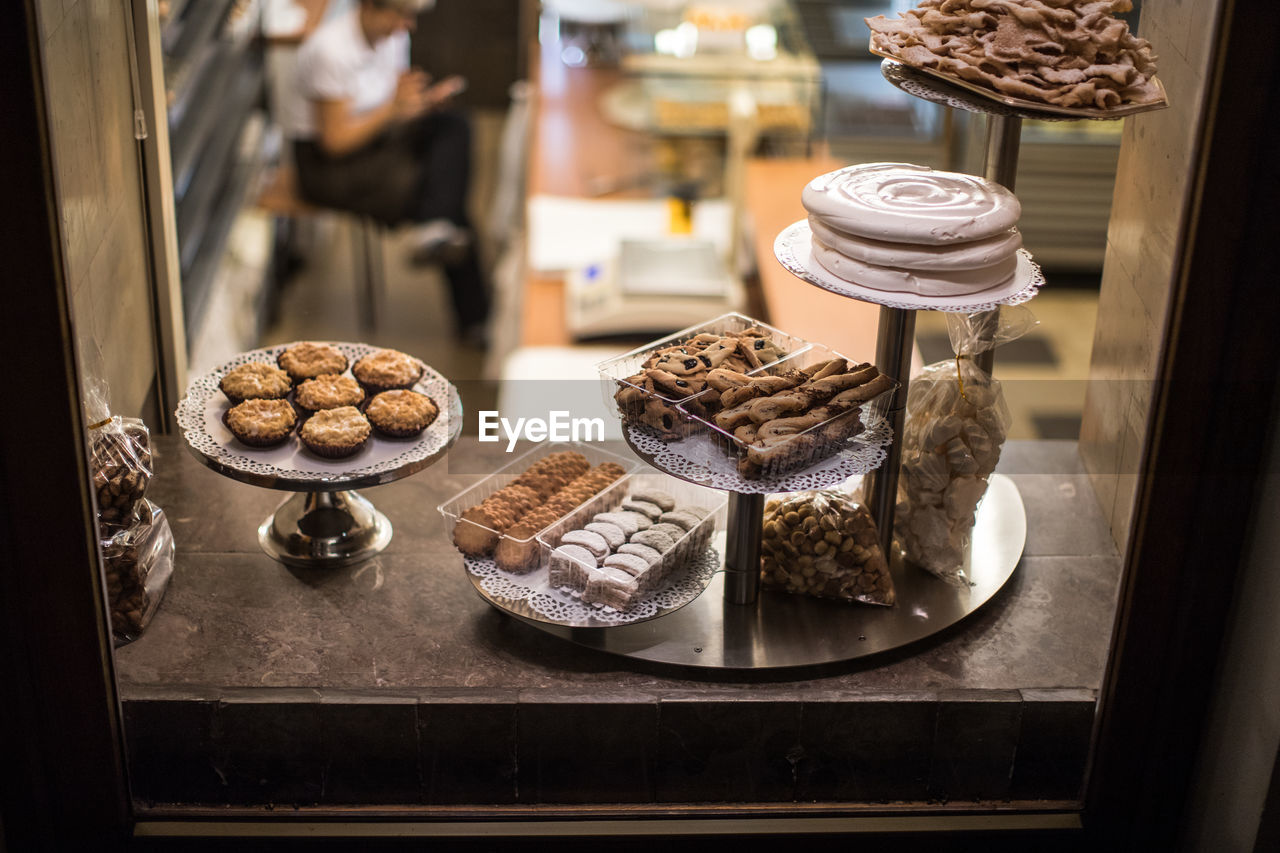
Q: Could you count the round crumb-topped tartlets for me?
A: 7